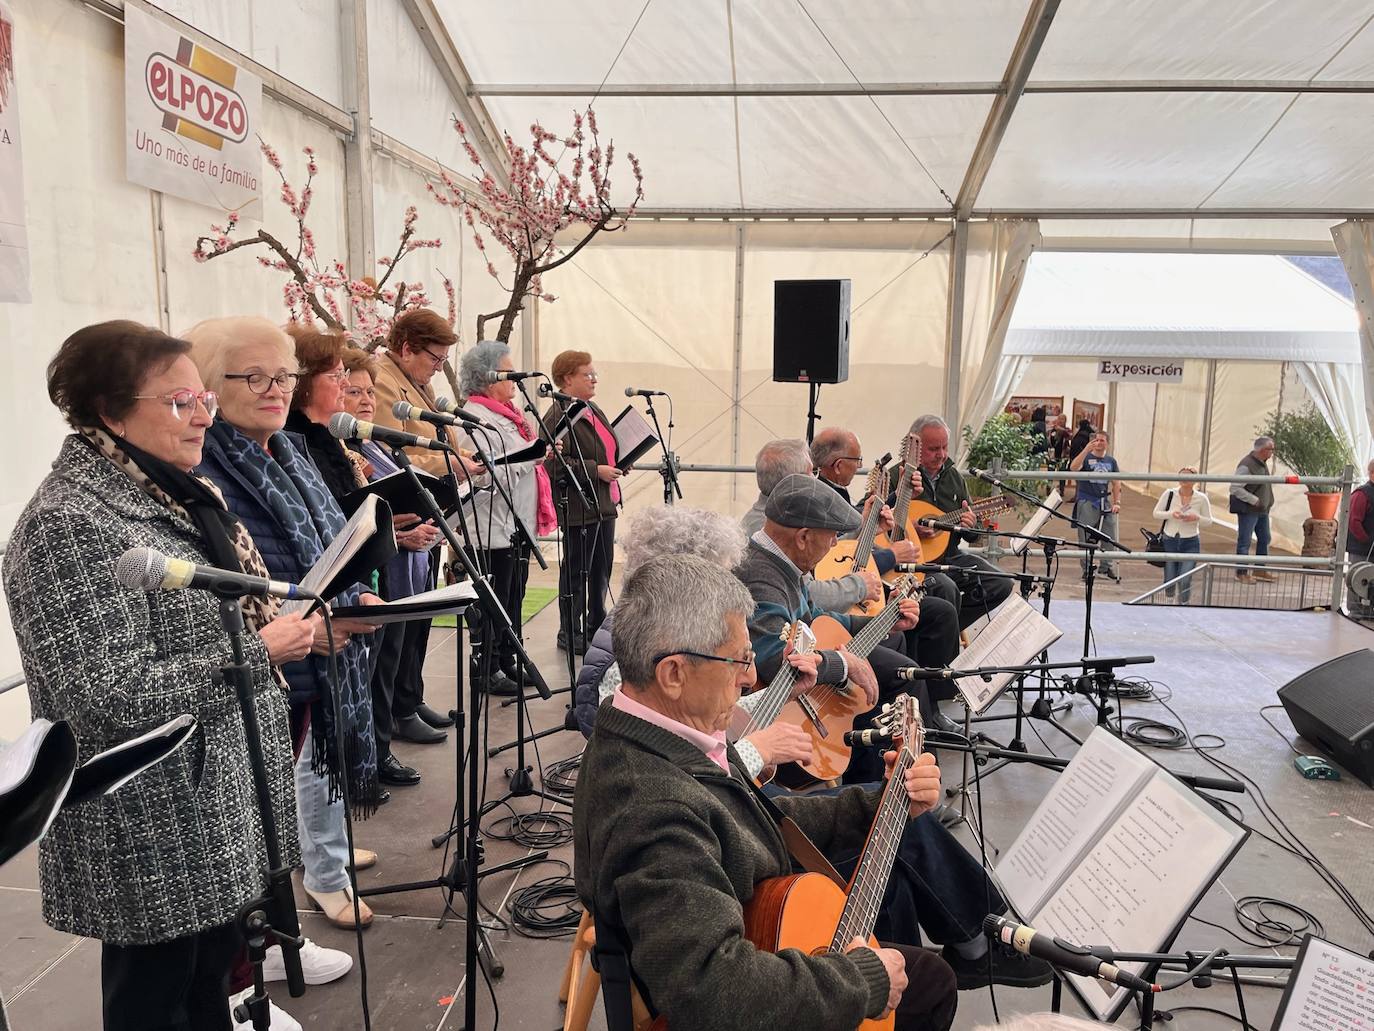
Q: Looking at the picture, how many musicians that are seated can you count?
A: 6